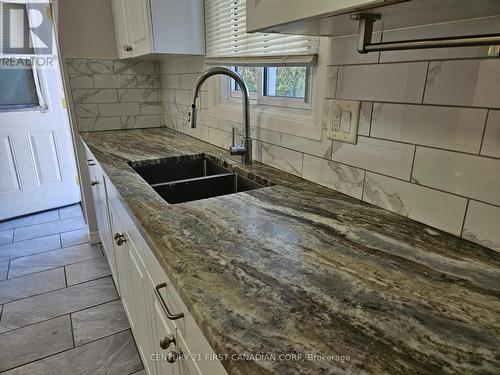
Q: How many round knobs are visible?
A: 6